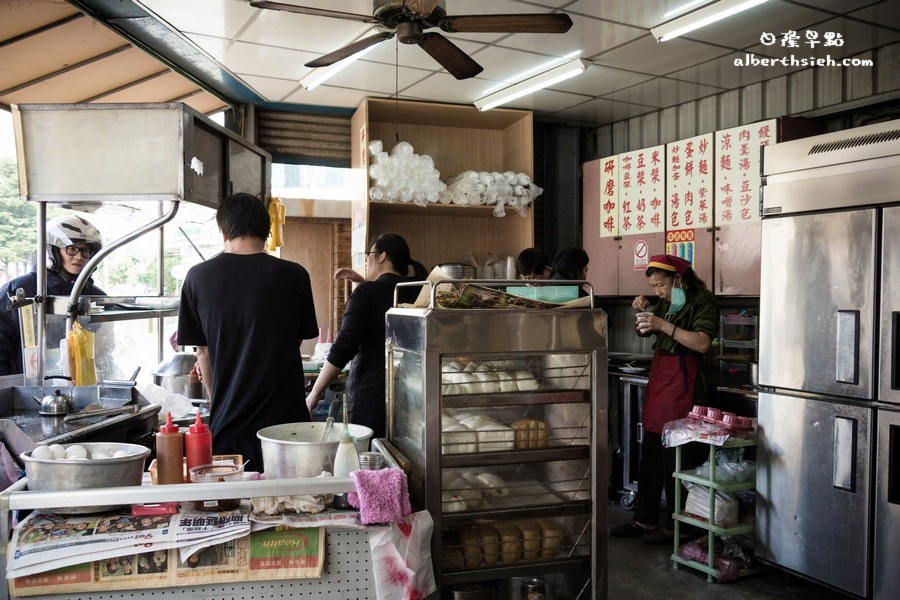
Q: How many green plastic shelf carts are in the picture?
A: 1